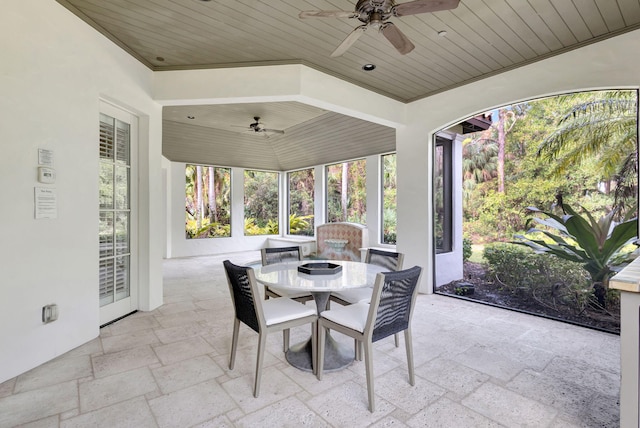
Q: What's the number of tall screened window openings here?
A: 5